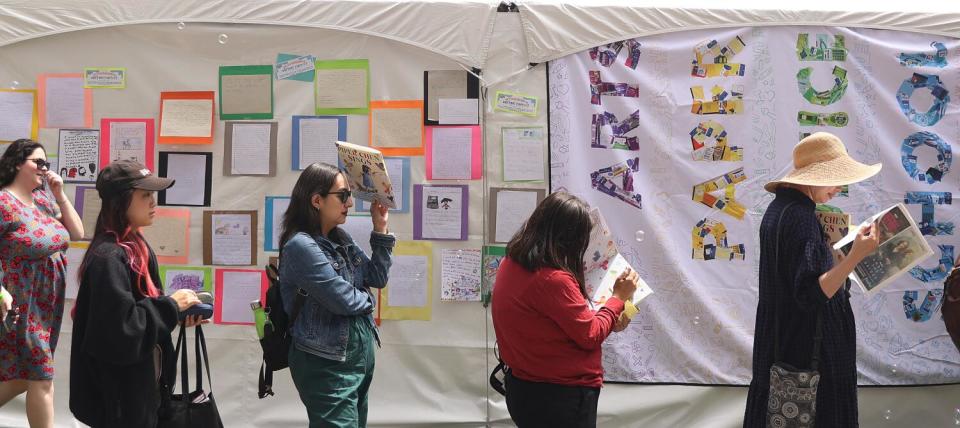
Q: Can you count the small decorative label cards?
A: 3